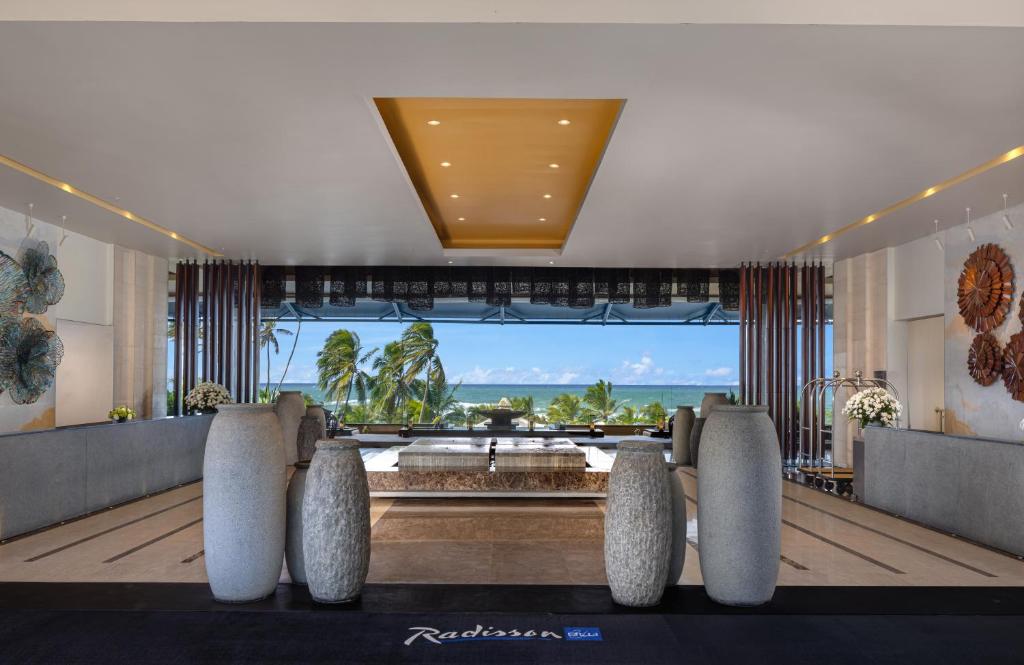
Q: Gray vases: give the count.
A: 12